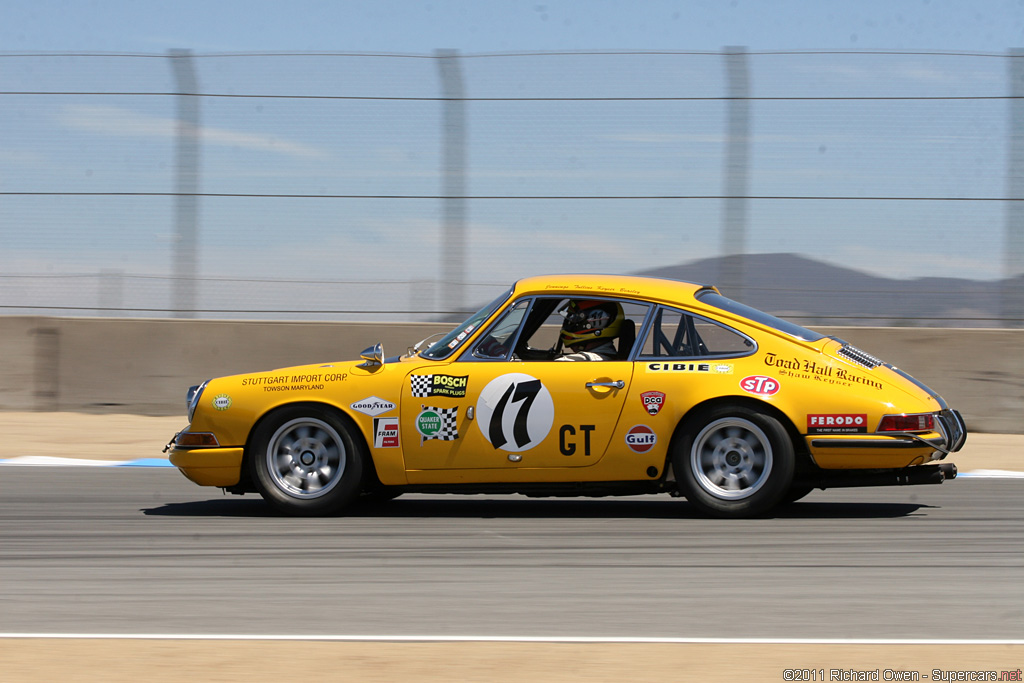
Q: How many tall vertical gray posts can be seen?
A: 4